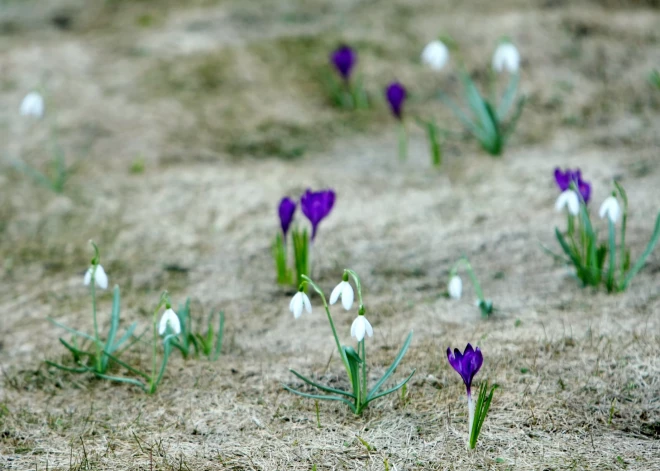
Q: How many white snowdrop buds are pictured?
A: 11